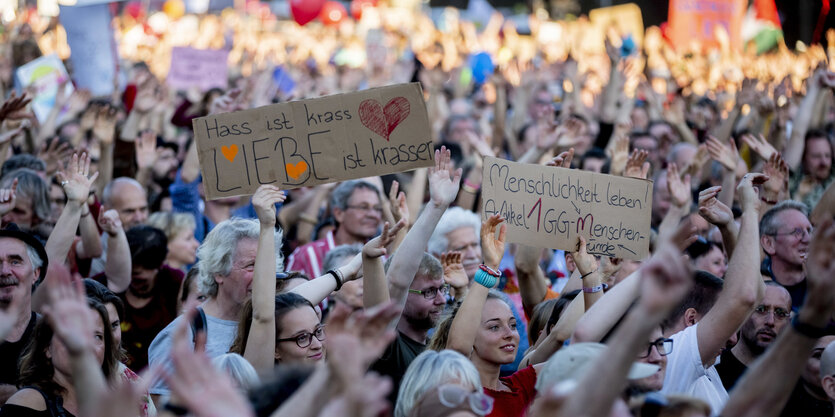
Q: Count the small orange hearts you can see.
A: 2